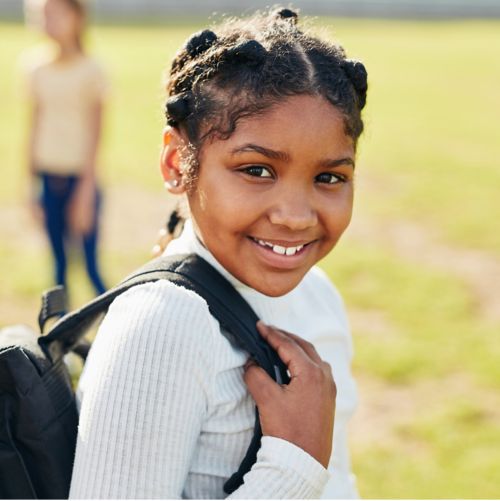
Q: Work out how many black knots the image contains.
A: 5